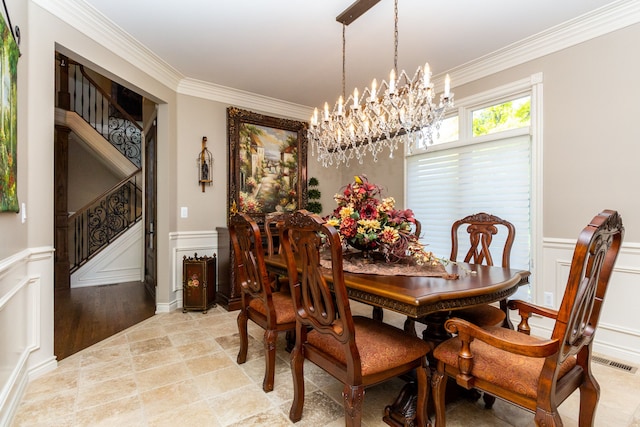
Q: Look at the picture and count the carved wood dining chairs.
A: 6